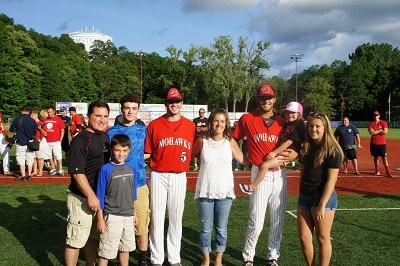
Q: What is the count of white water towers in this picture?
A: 1